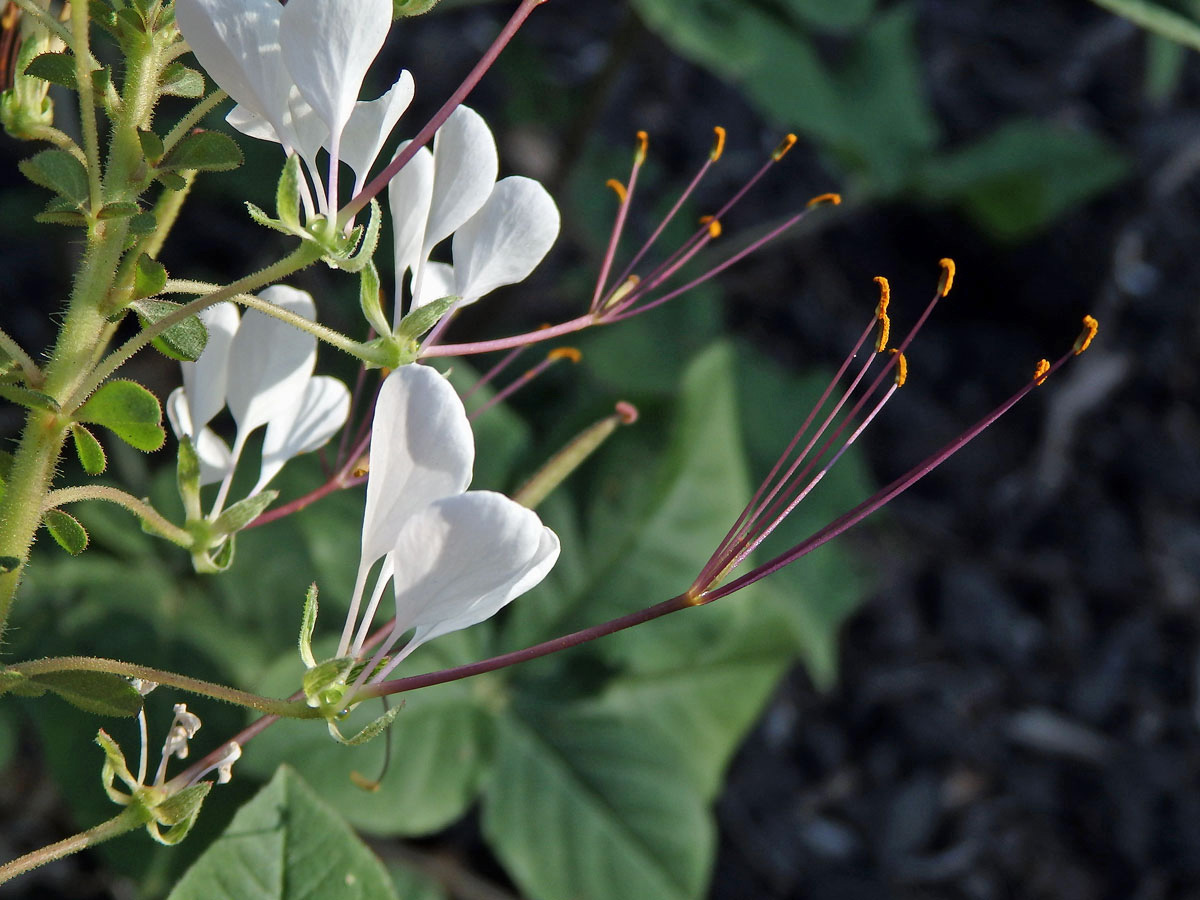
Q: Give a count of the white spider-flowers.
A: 4